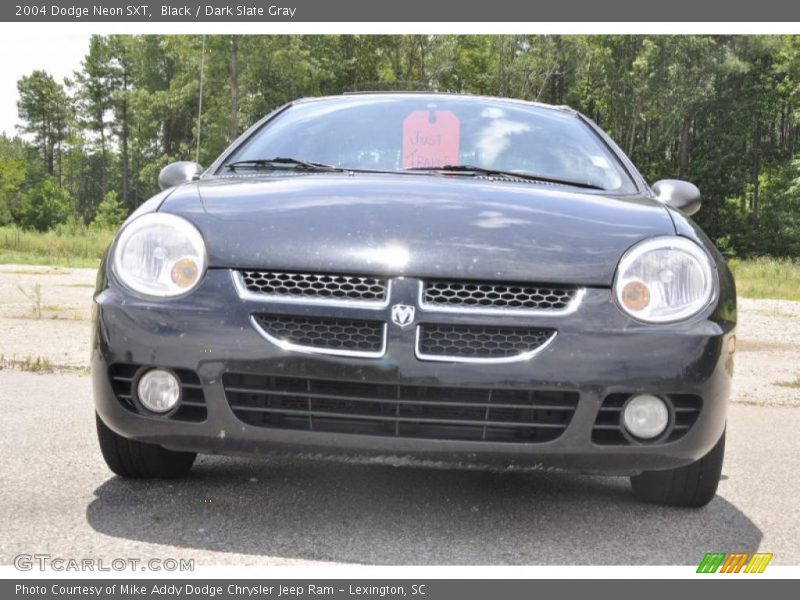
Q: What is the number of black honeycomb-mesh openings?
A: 4